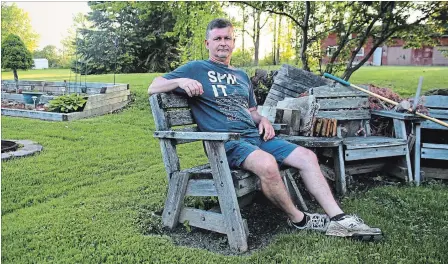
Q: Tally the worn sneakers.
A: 2